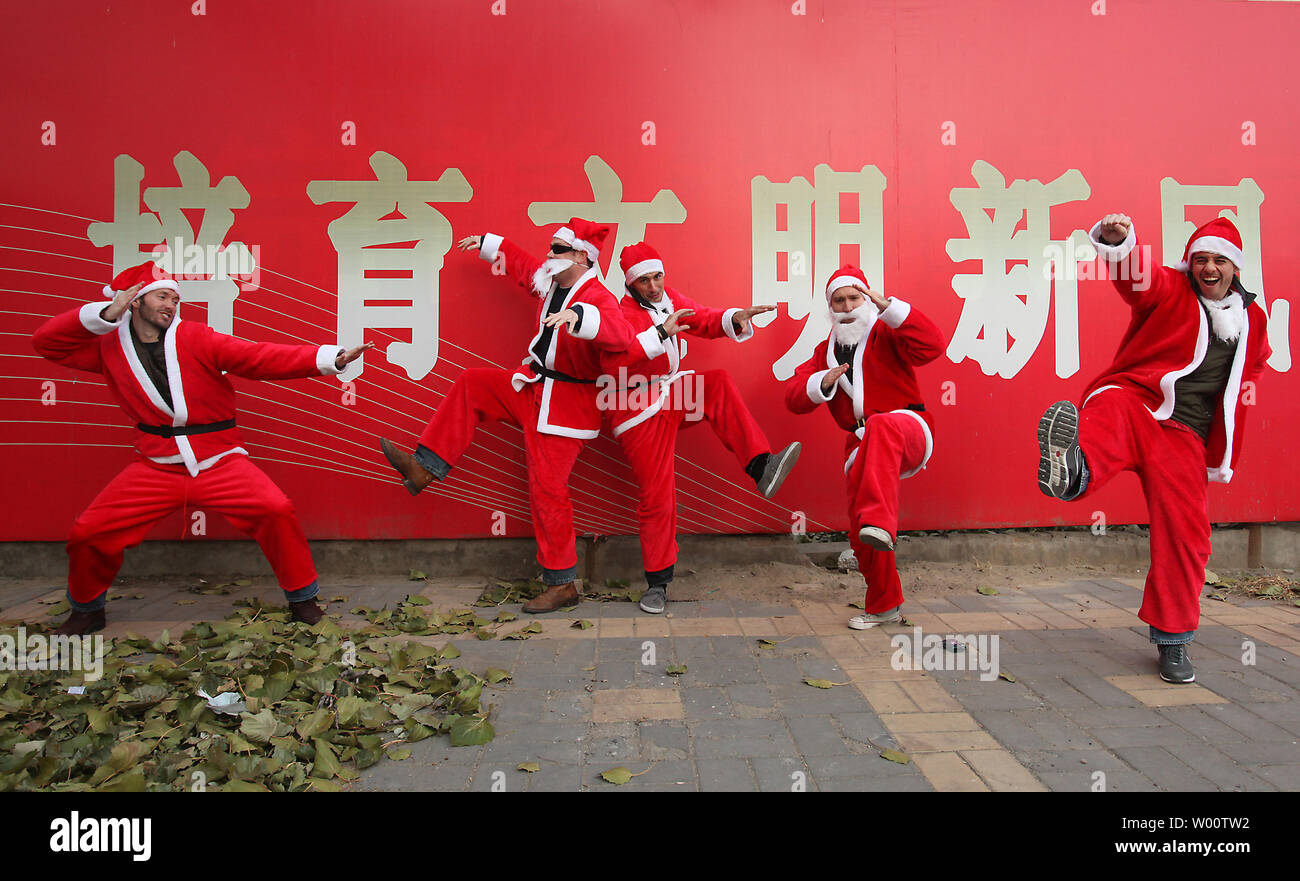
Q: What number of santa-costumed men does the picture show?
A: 5